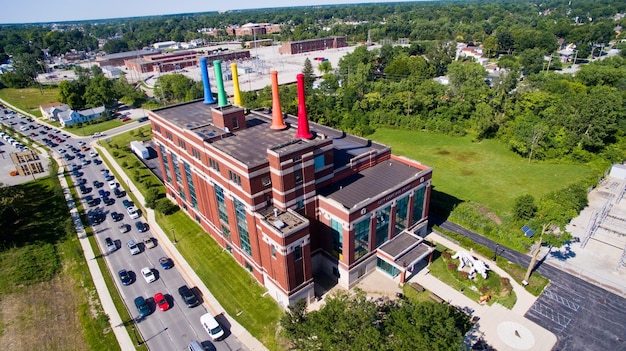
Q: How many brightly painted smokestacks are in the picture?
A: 5